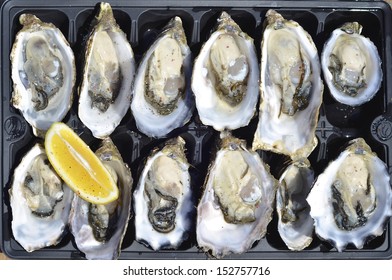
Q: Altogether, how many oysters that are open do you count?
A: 12